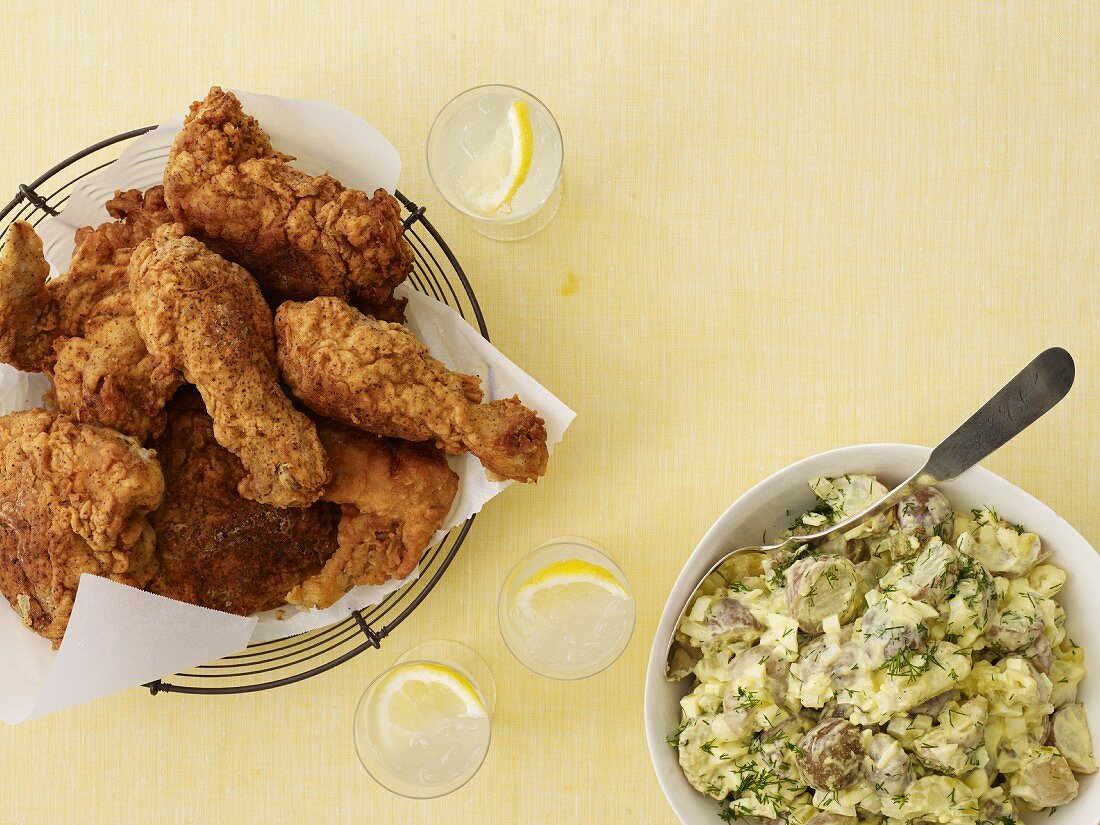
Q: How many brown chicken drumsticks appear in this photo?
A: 2